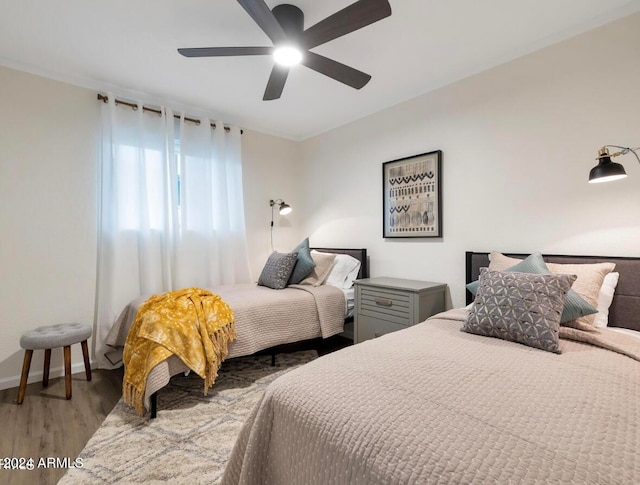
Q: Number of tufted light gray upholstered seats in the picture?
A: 1